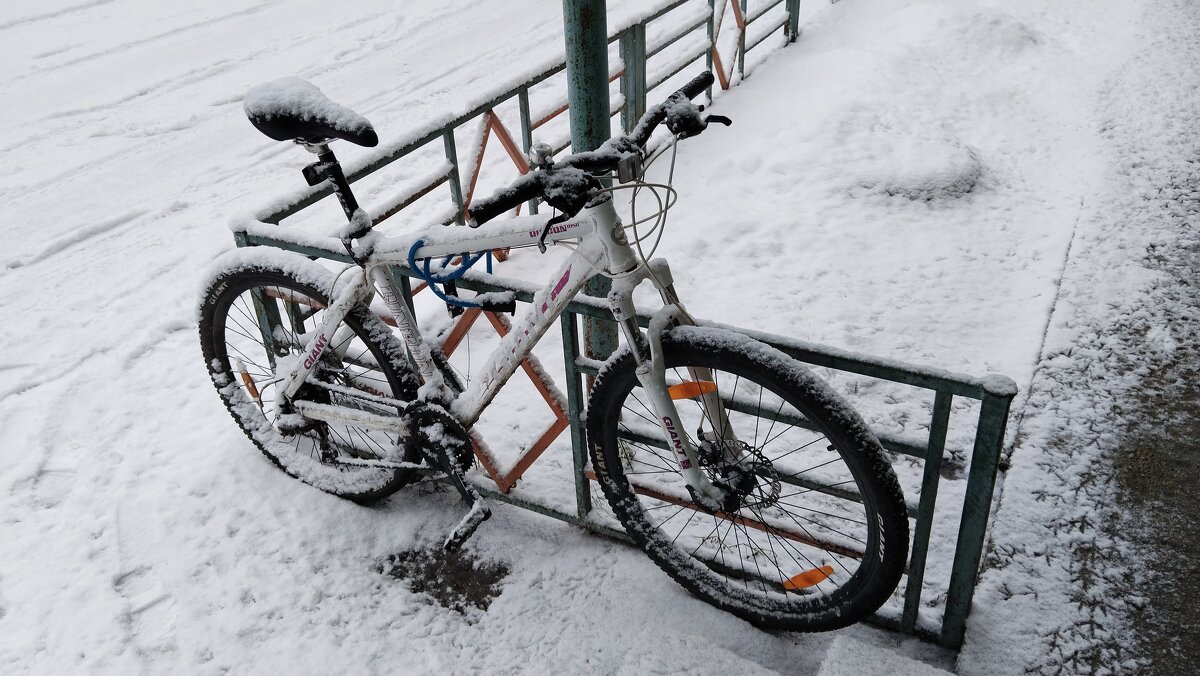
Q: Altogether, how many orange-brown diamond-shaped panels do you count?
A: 3